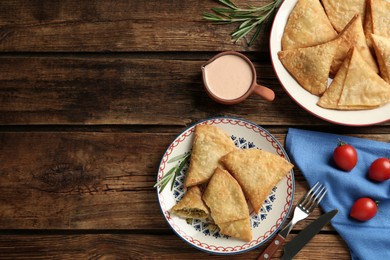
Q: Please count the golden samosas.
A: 11